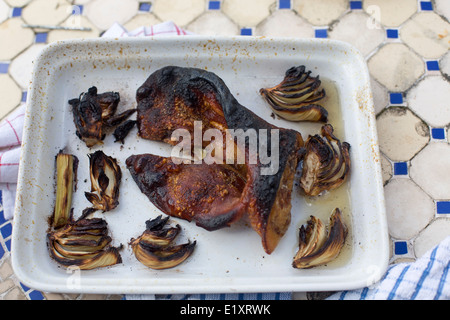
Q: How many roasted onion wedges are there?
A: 7